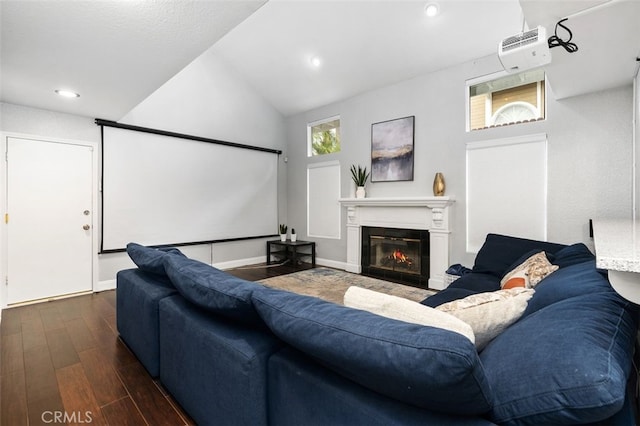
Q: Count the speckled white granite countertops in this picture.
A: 1